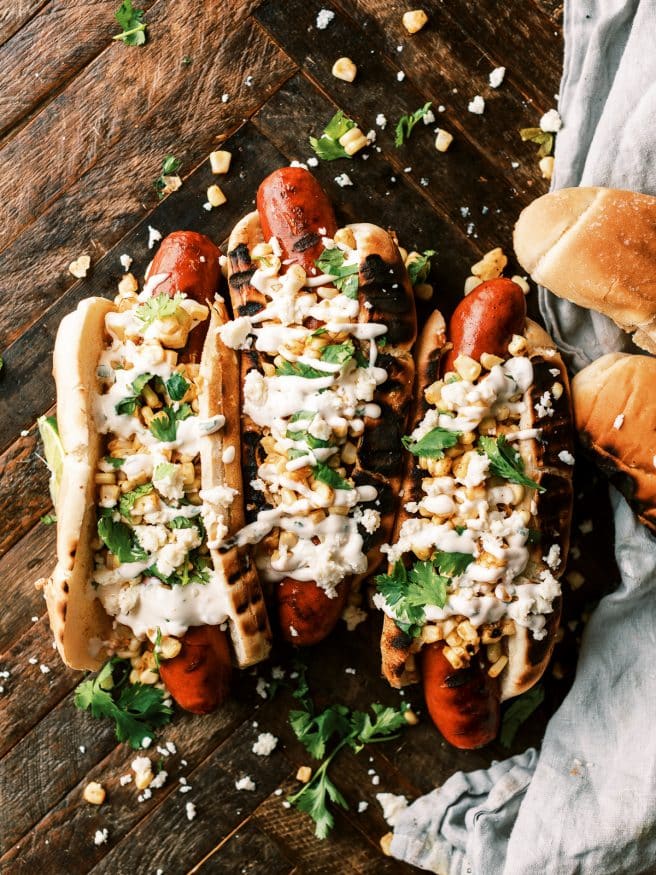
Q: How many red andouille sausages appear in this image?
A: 3